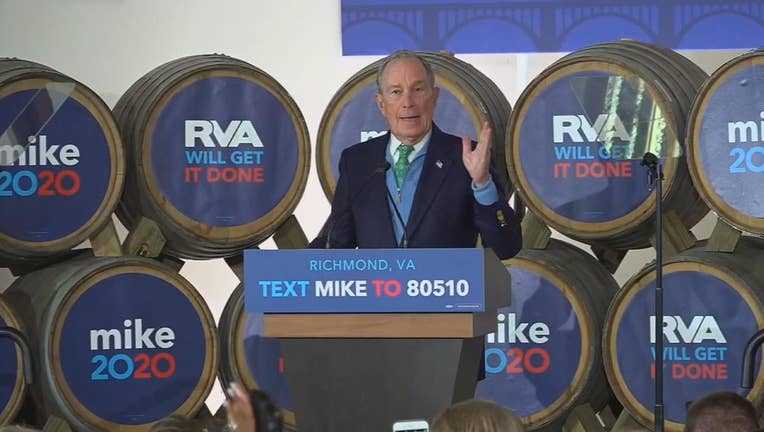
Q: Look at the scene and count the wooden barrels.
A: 10